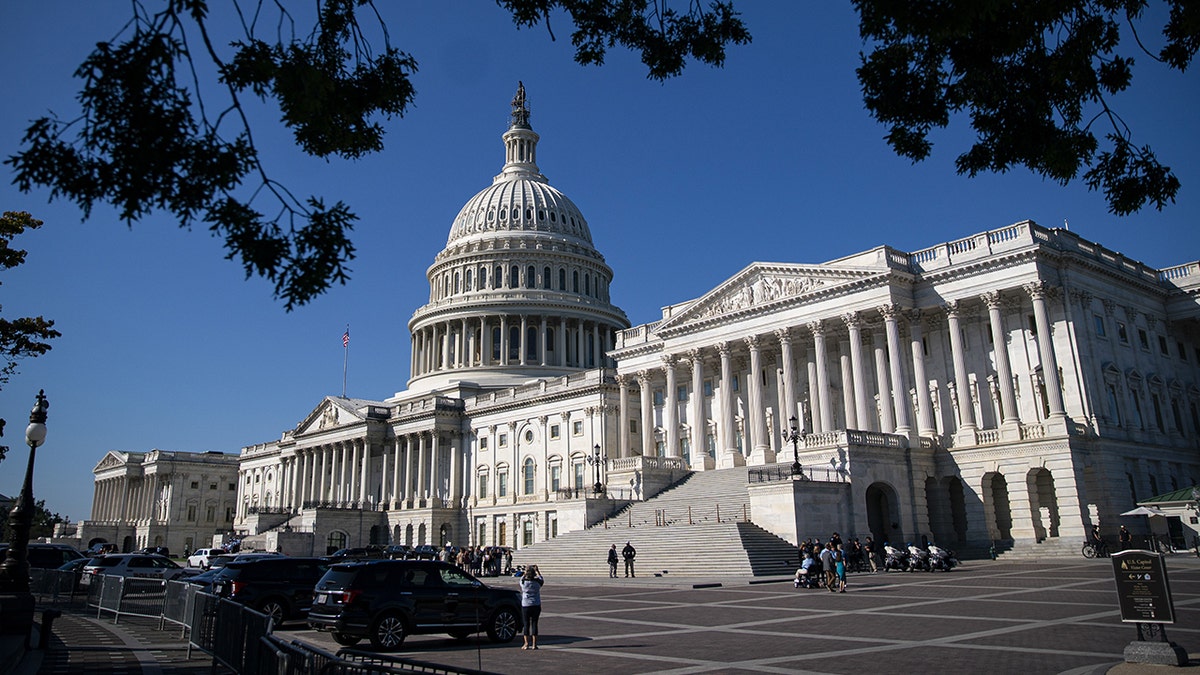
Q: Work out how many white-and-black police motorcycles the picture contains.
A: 3